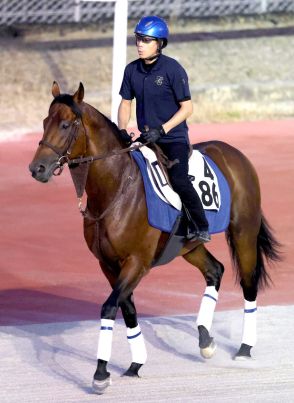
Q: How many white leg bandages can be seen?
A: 4